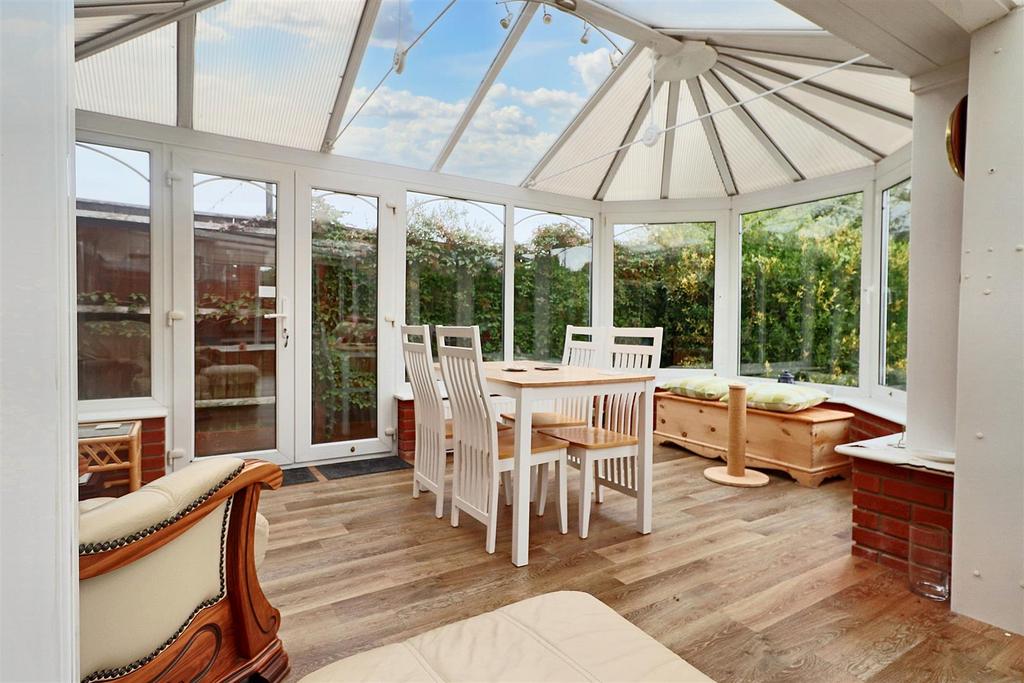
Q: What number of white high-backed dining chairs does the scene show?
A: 4